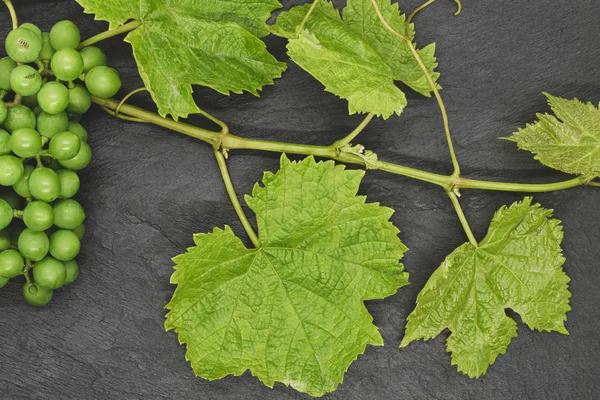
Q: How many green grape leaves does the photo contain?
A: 5